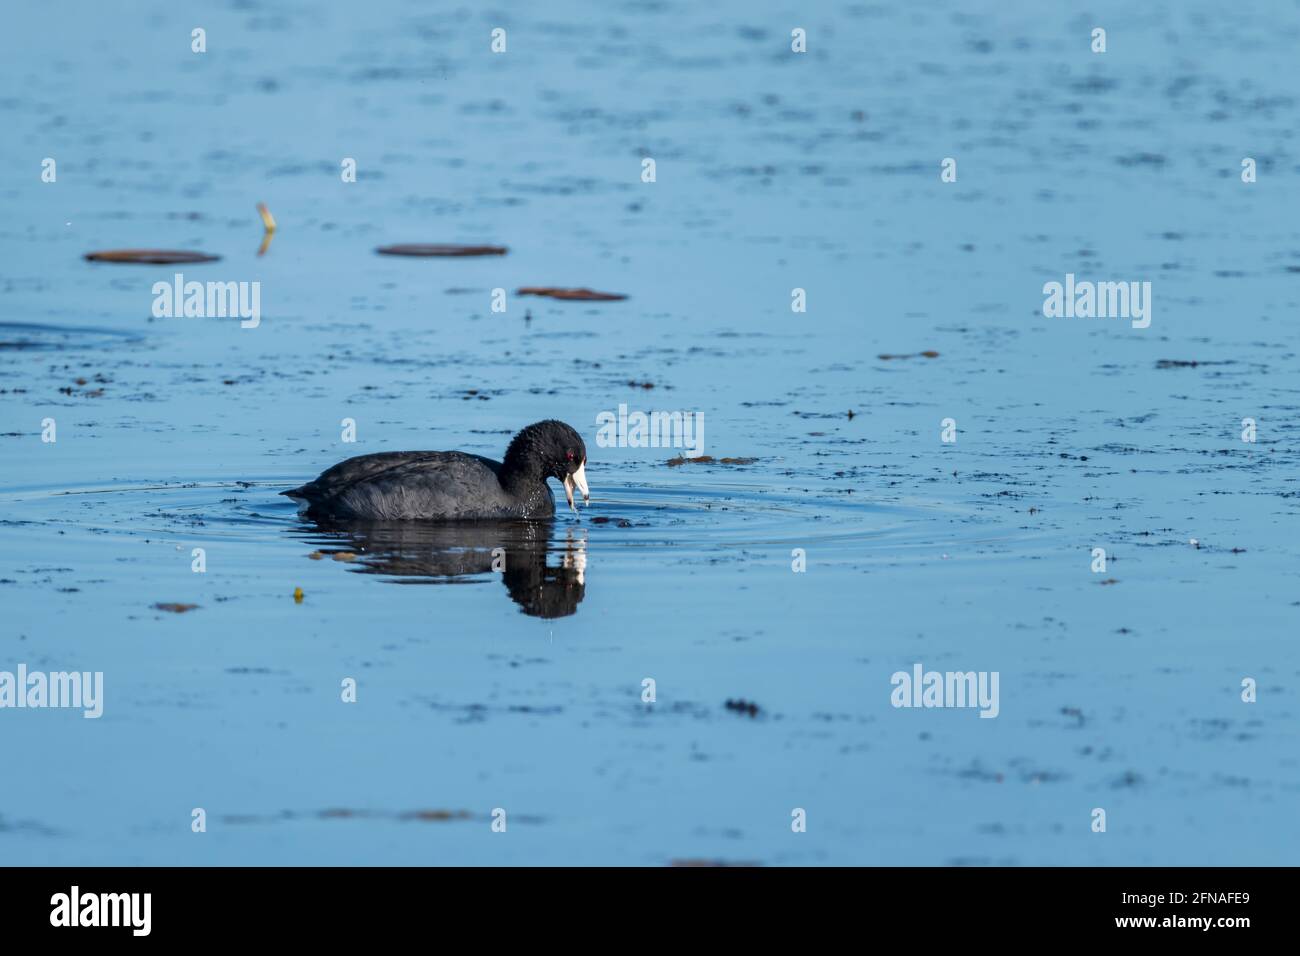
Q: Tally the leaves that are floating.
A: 3